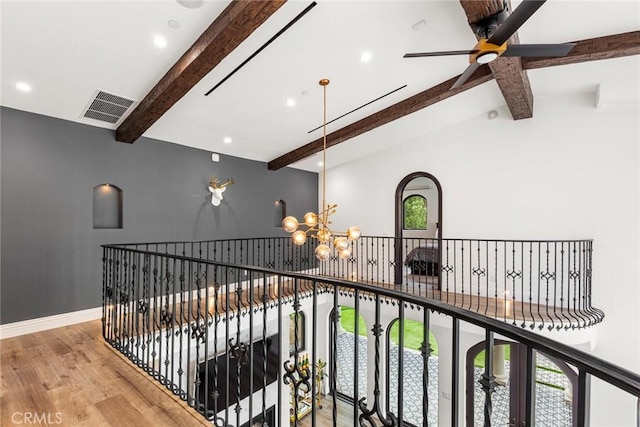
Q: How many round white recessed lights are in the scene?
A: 6